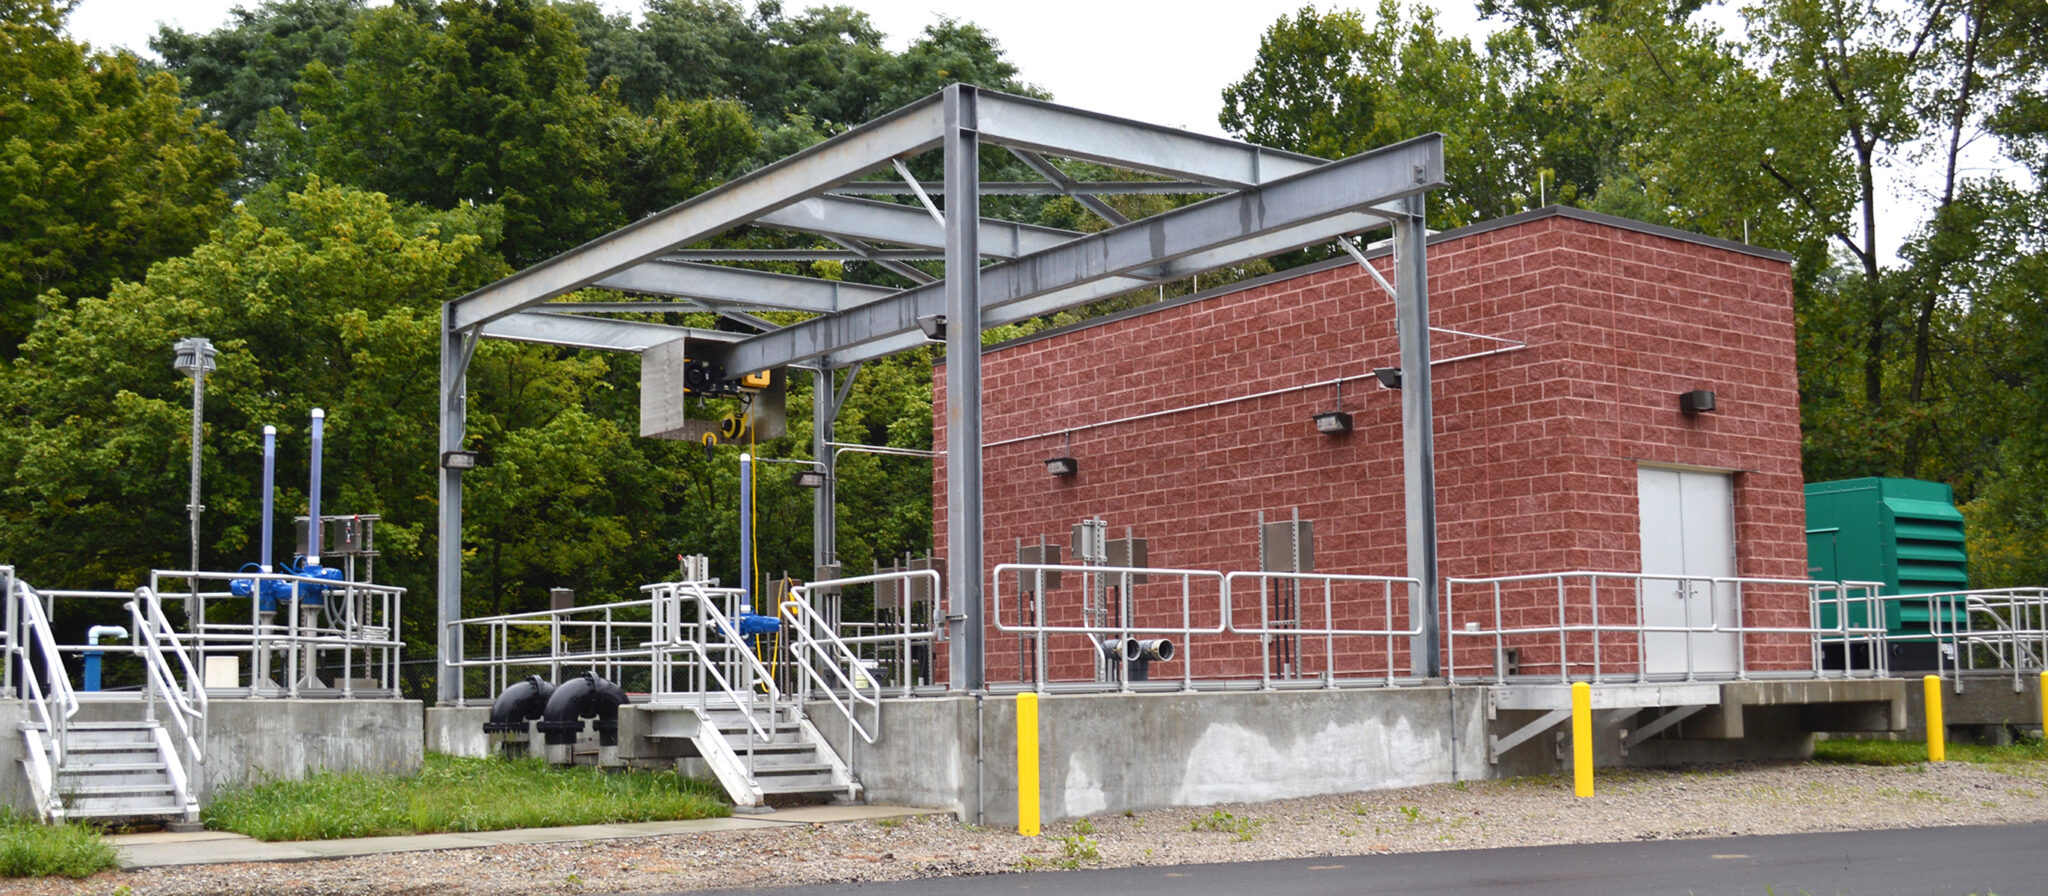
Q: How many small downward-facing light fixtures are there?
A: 7